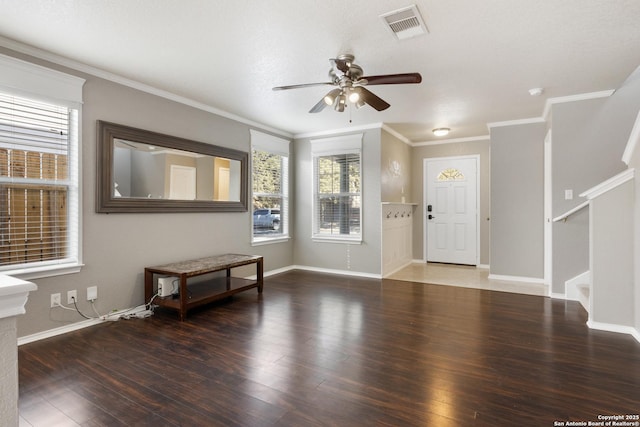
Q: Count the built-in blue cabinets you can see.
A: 0